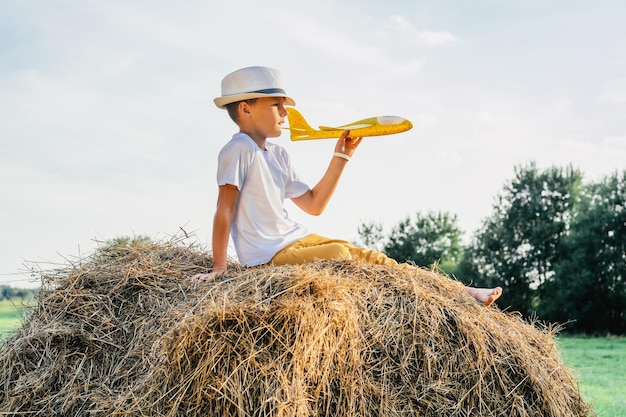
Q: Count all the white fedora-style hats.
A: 1